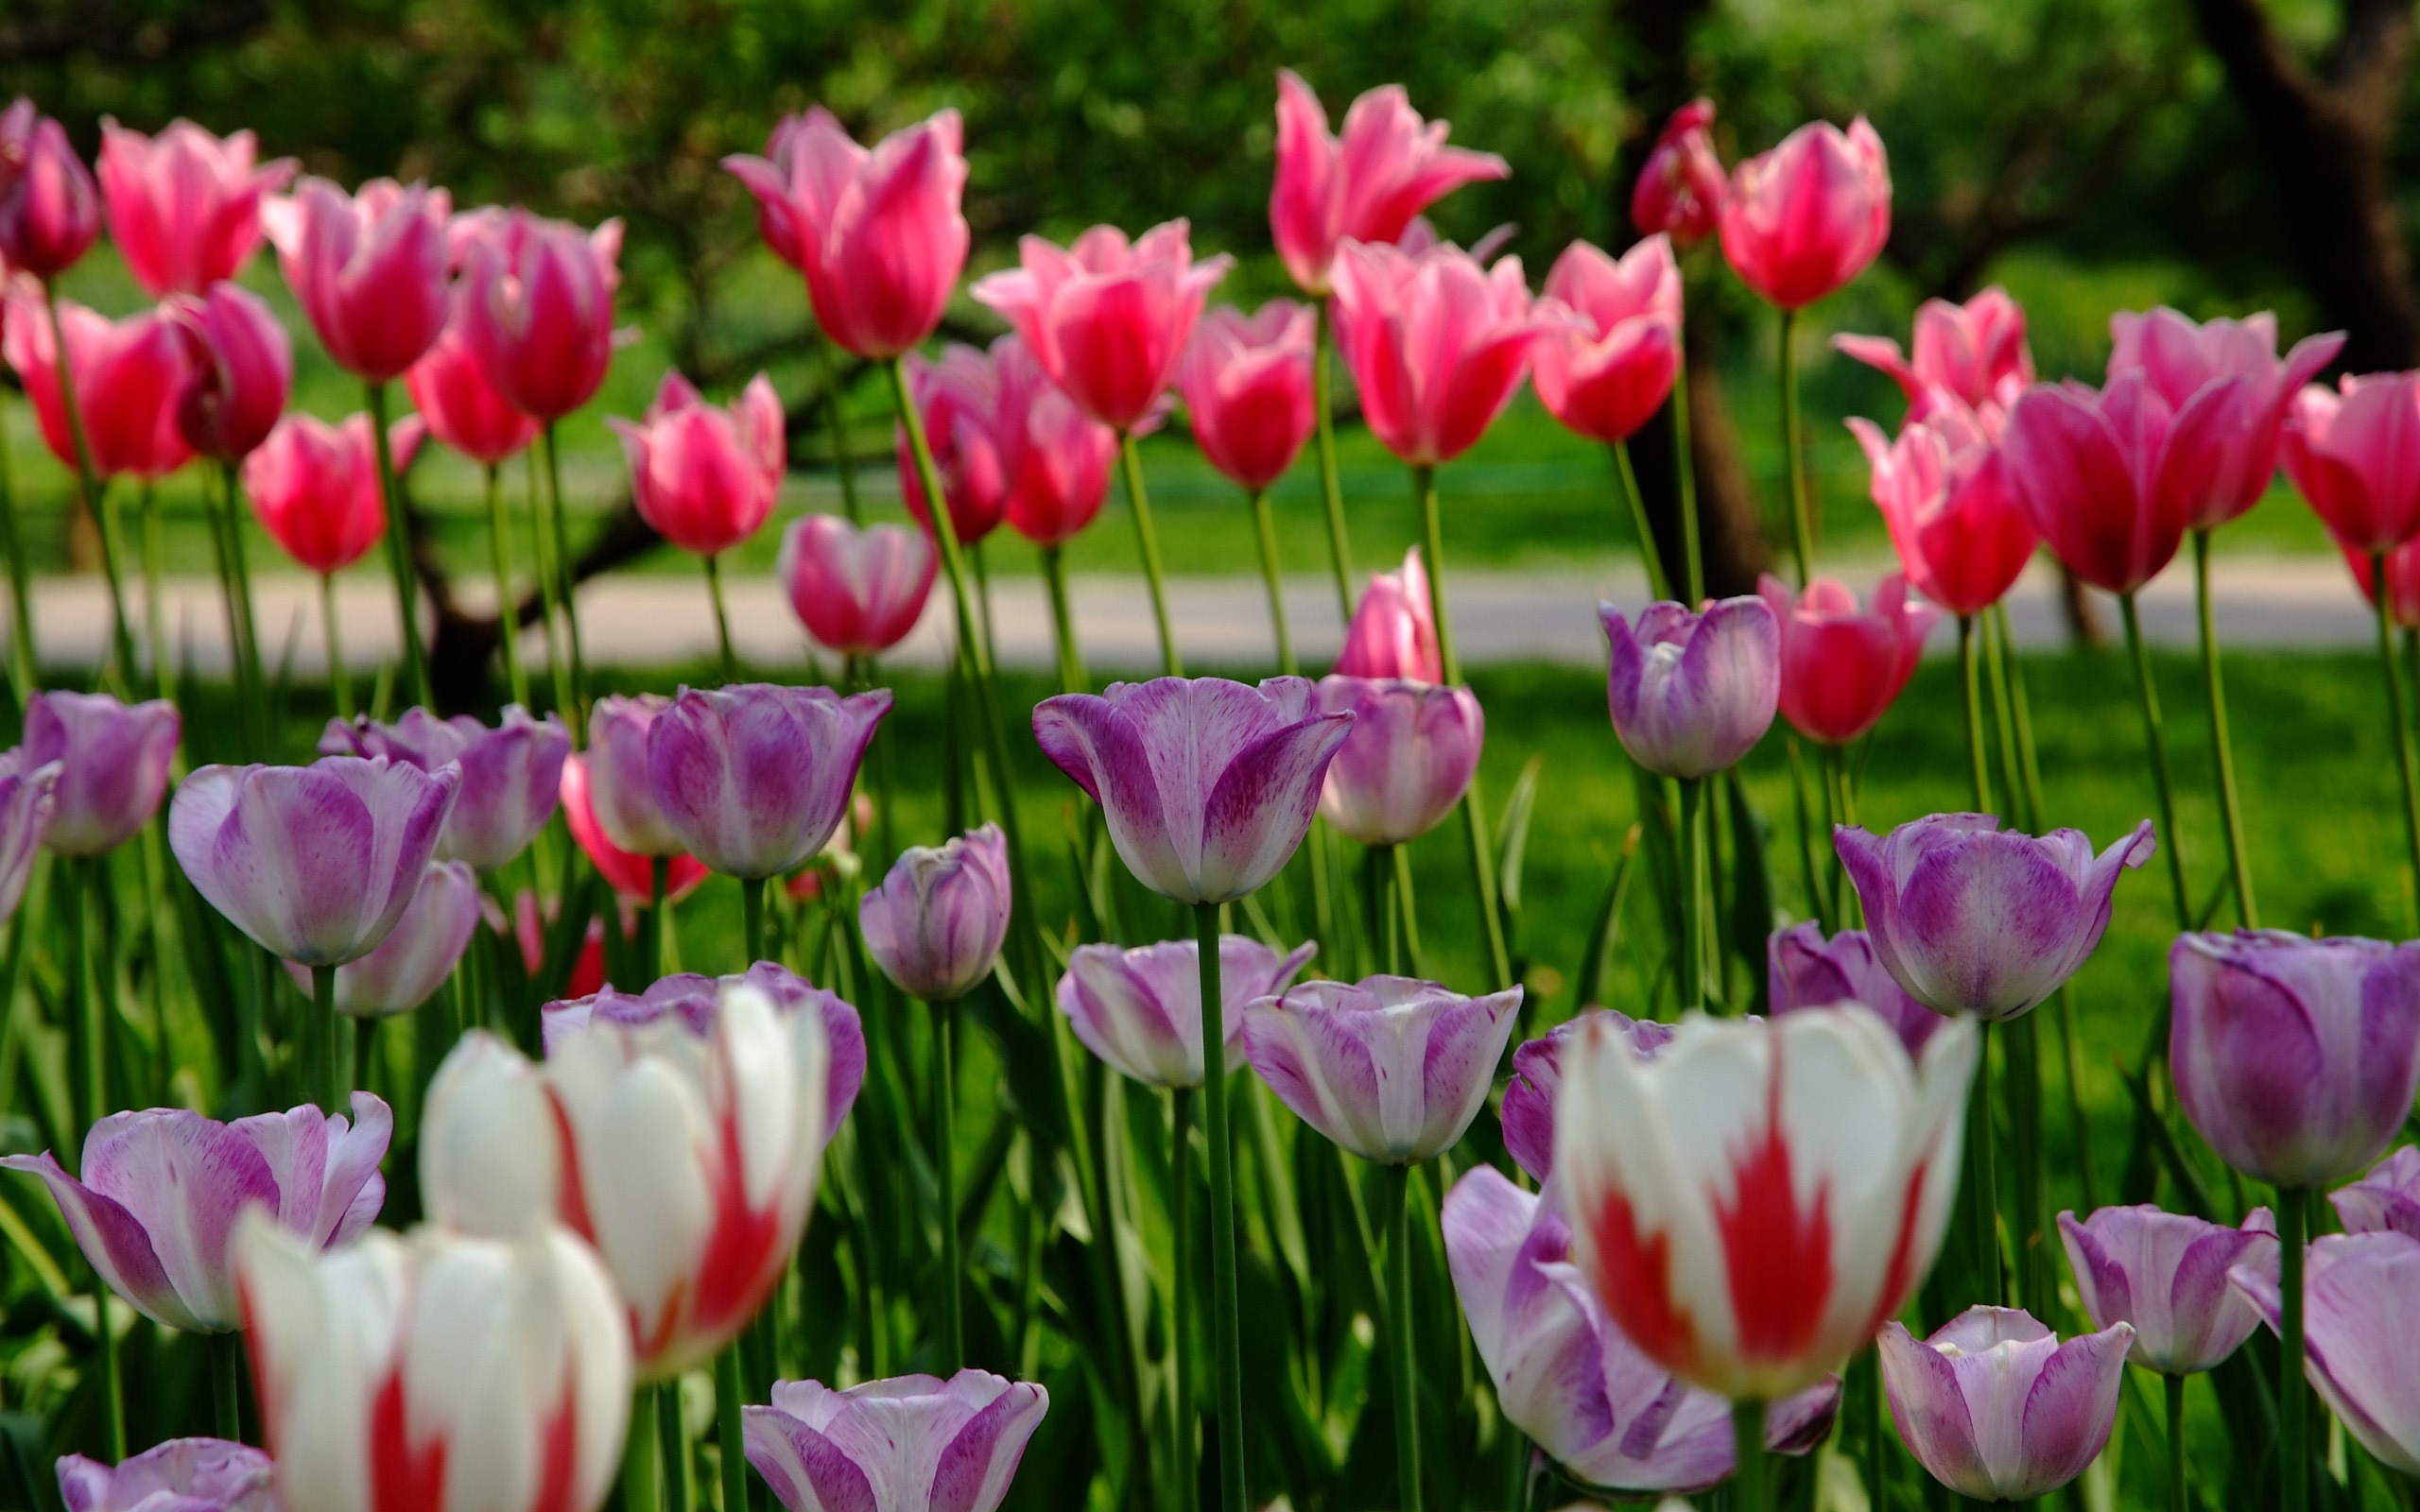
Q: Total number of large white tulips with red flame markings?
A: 3